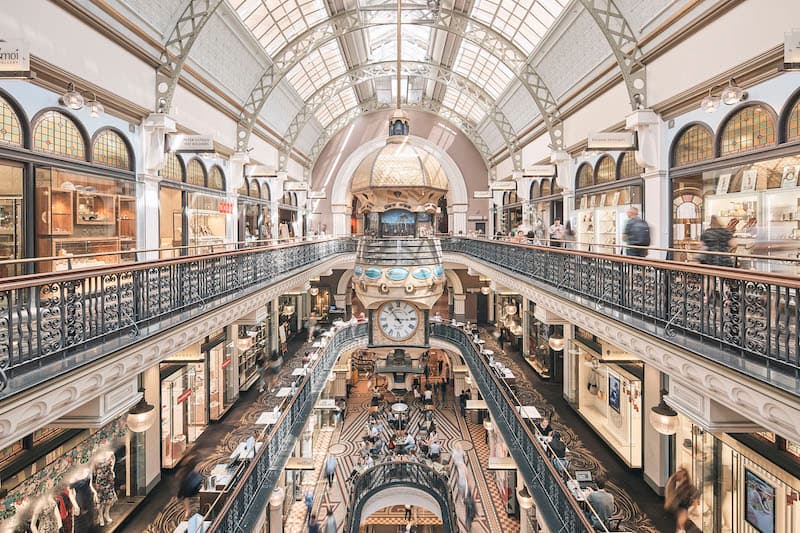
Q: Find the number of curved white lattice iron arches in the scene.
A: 4